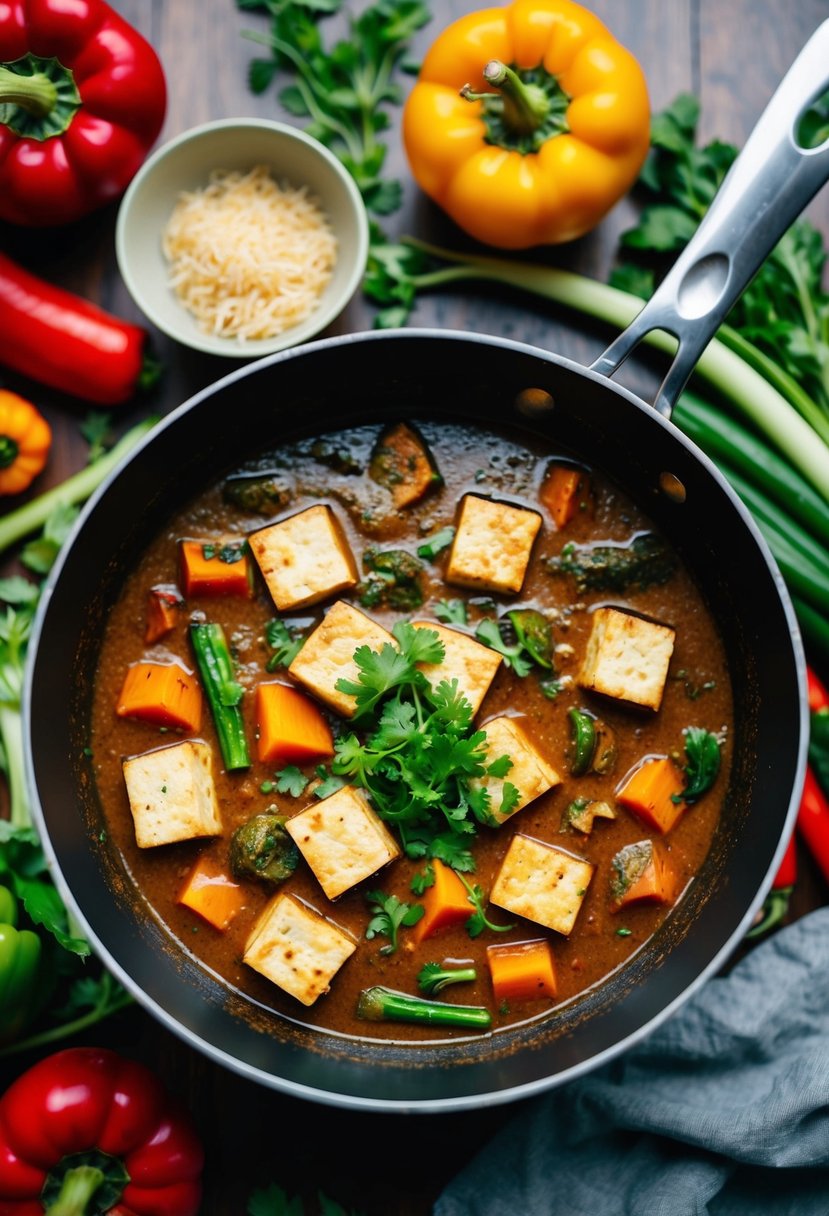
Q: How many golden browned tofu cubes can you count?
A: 10